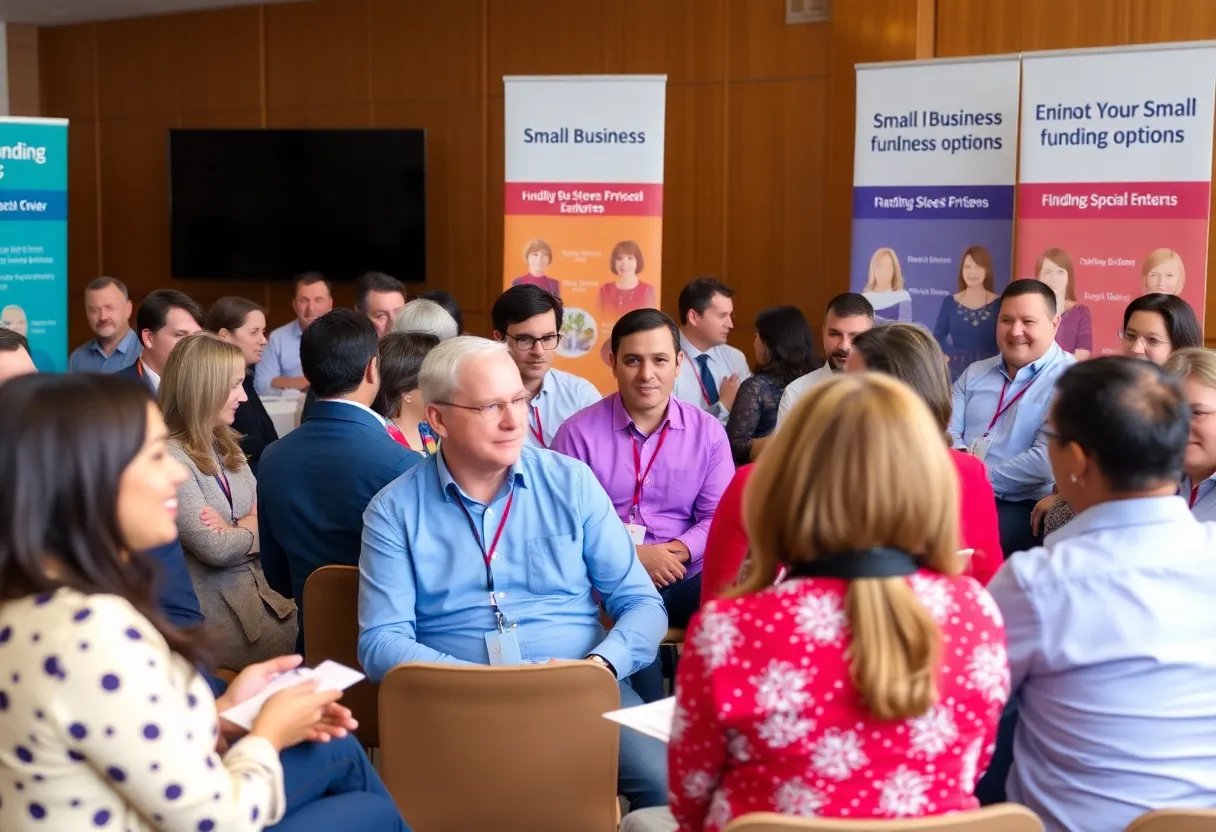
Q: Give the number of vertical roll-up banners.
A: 4